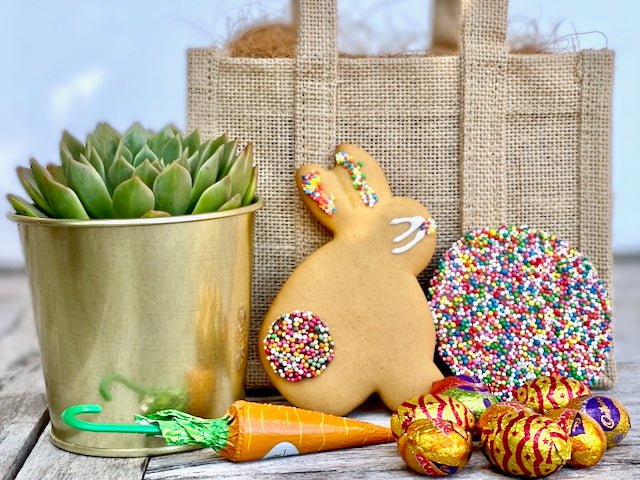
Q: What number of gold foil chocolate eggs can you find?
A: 7